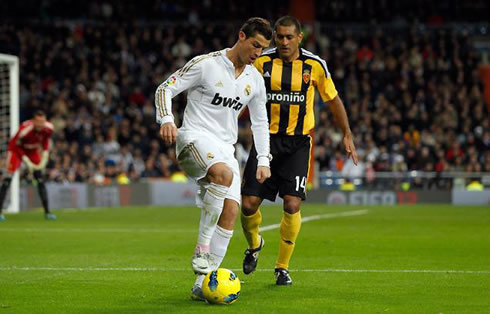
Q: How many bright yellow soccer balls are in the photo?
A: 1